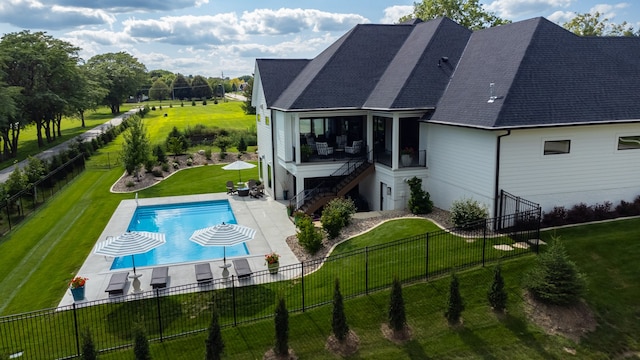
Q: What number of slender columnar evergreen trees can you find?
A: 8